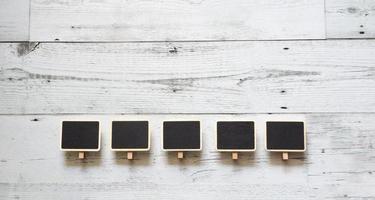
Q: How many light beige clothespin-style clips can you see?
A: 5